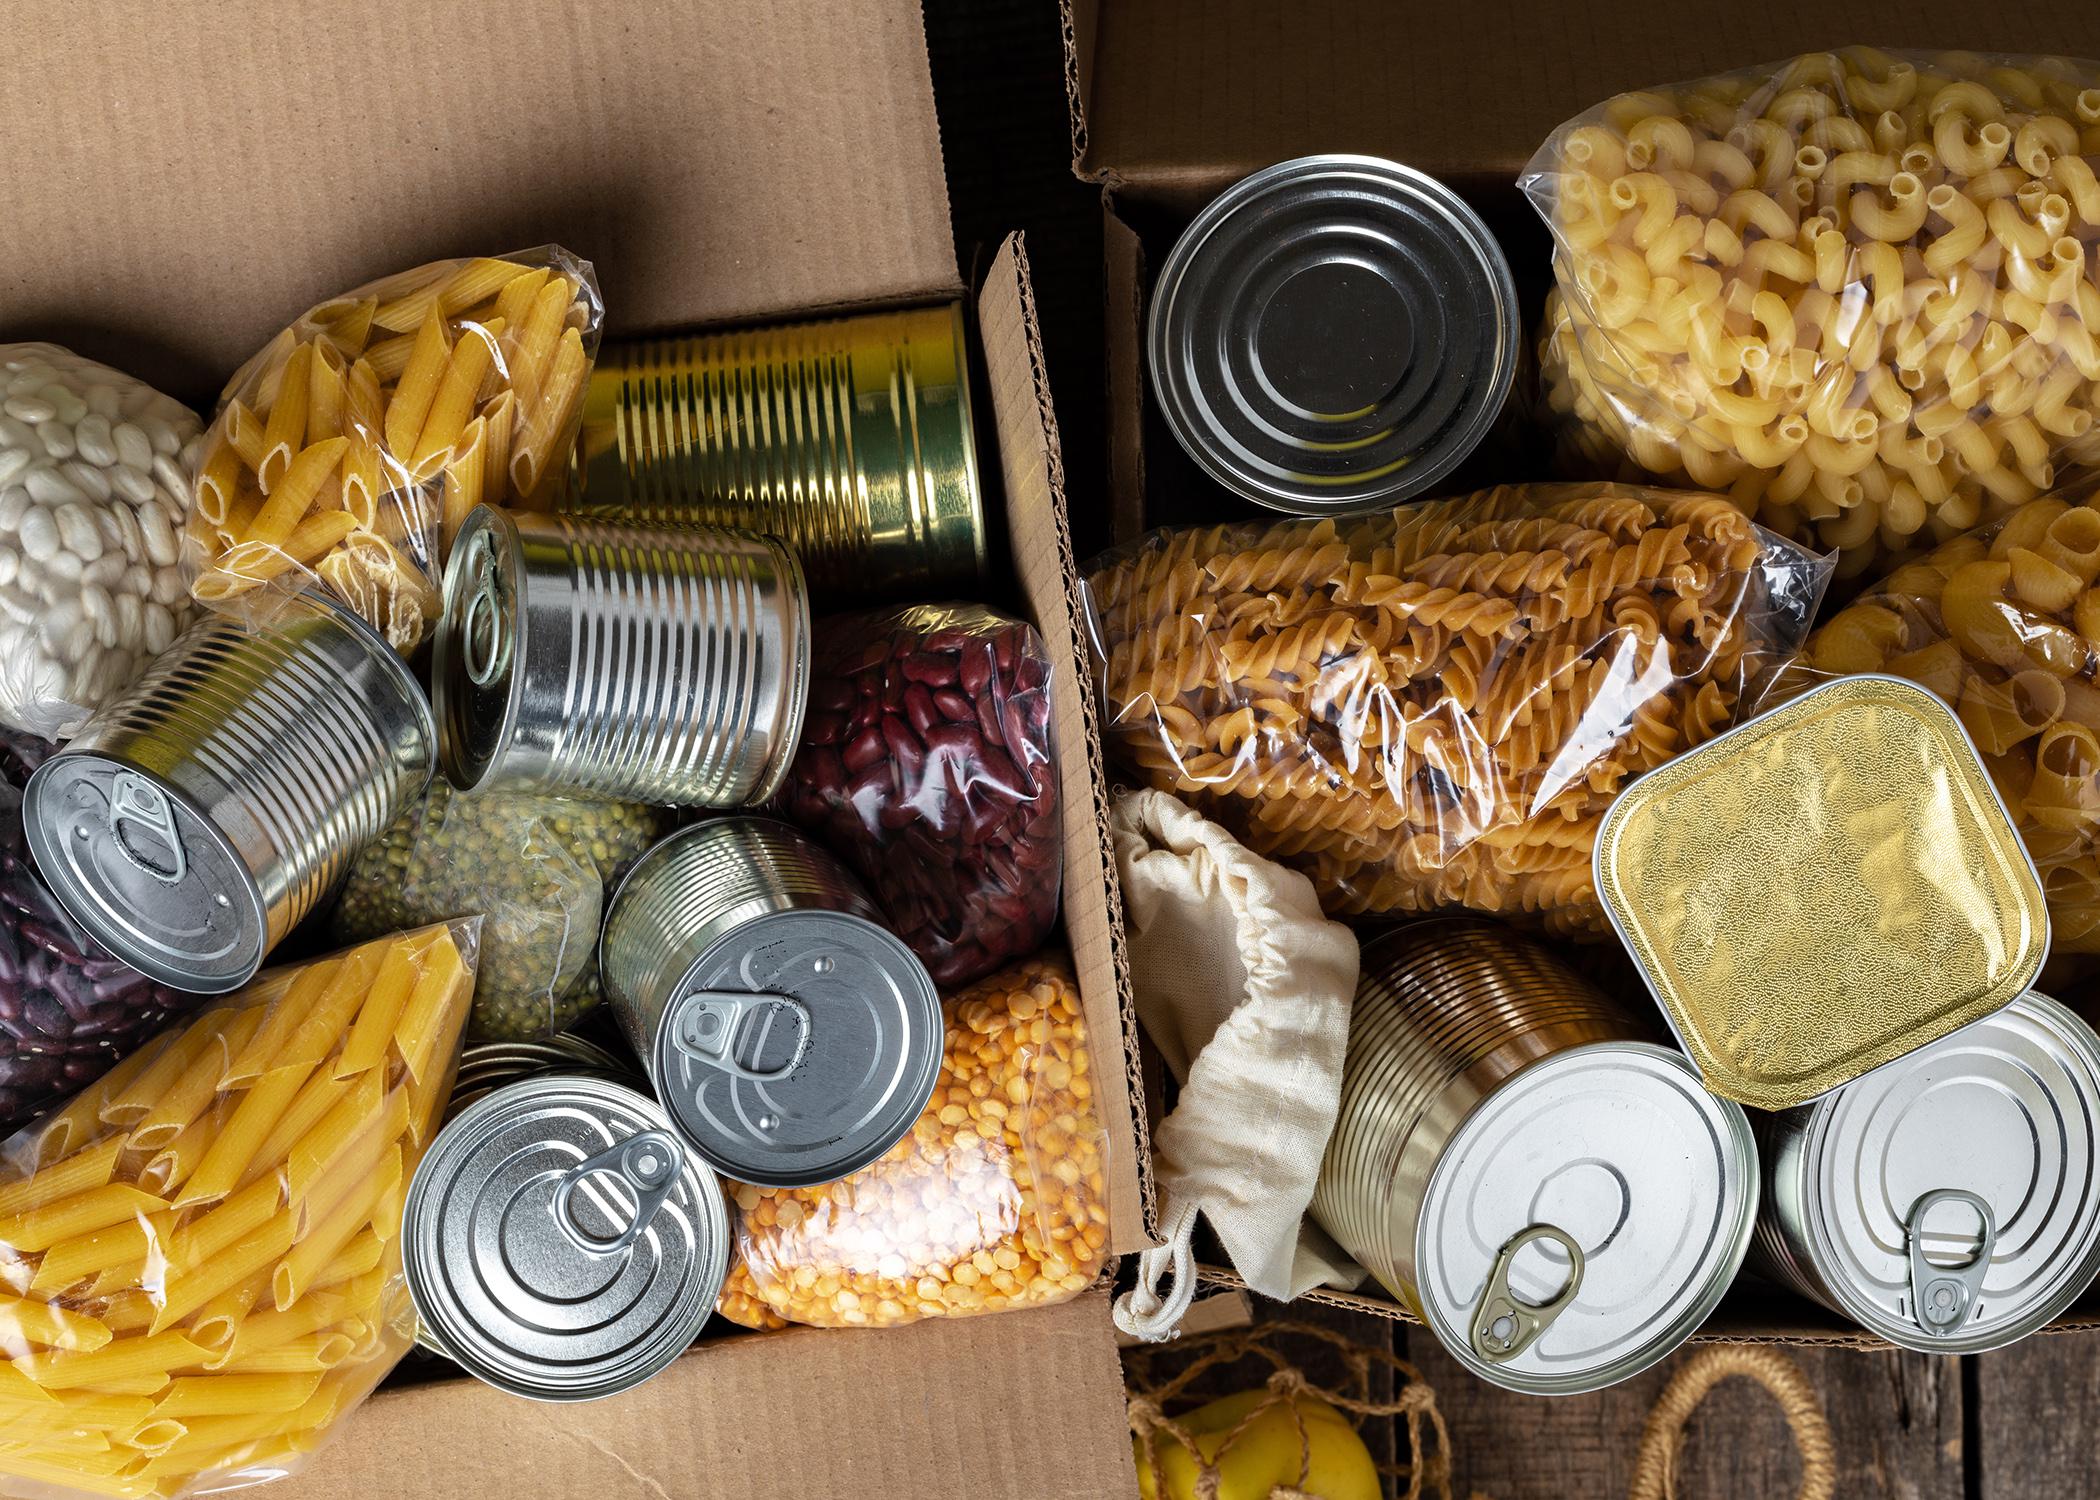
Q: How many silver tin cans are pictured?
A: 7